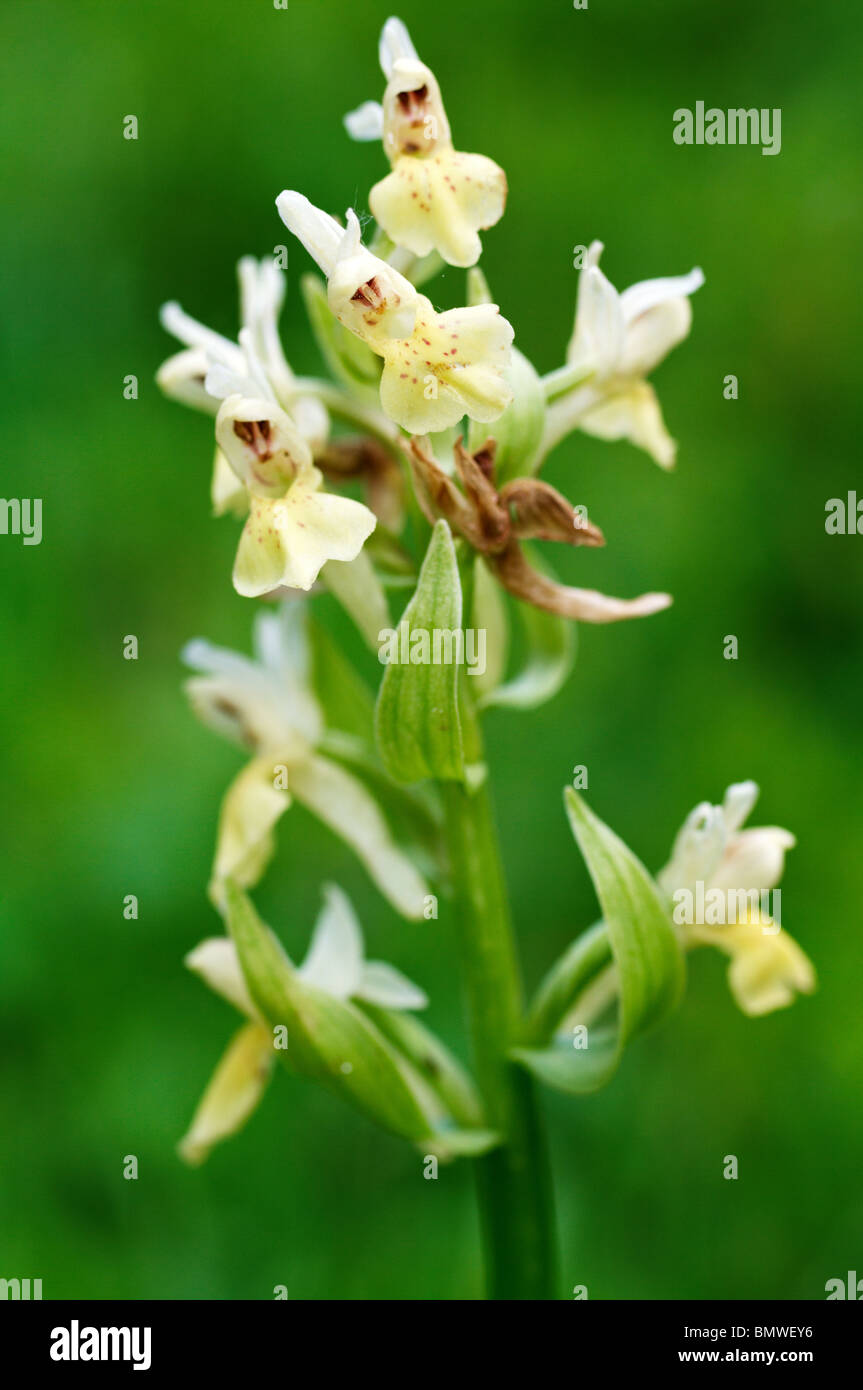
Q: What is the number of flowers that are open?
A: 8